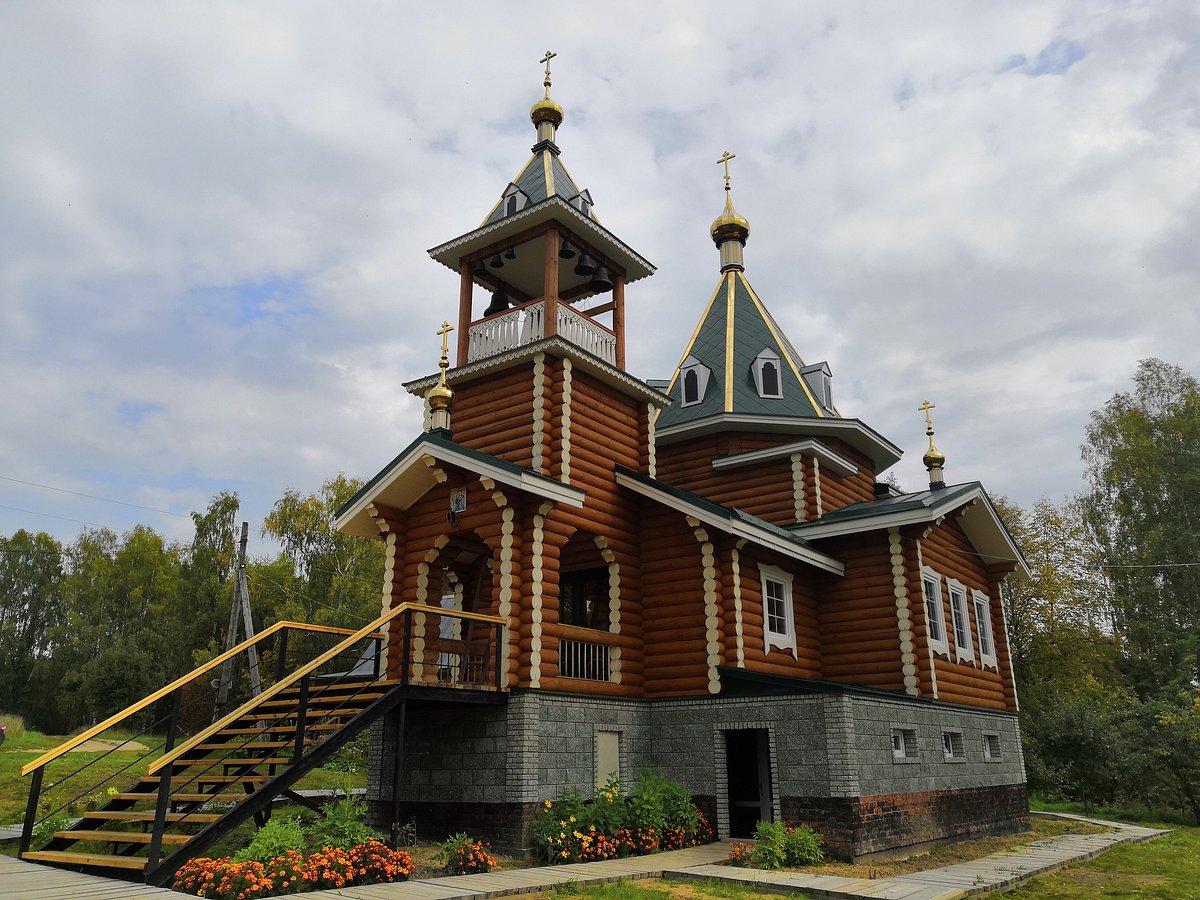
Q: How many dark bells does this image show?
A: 7